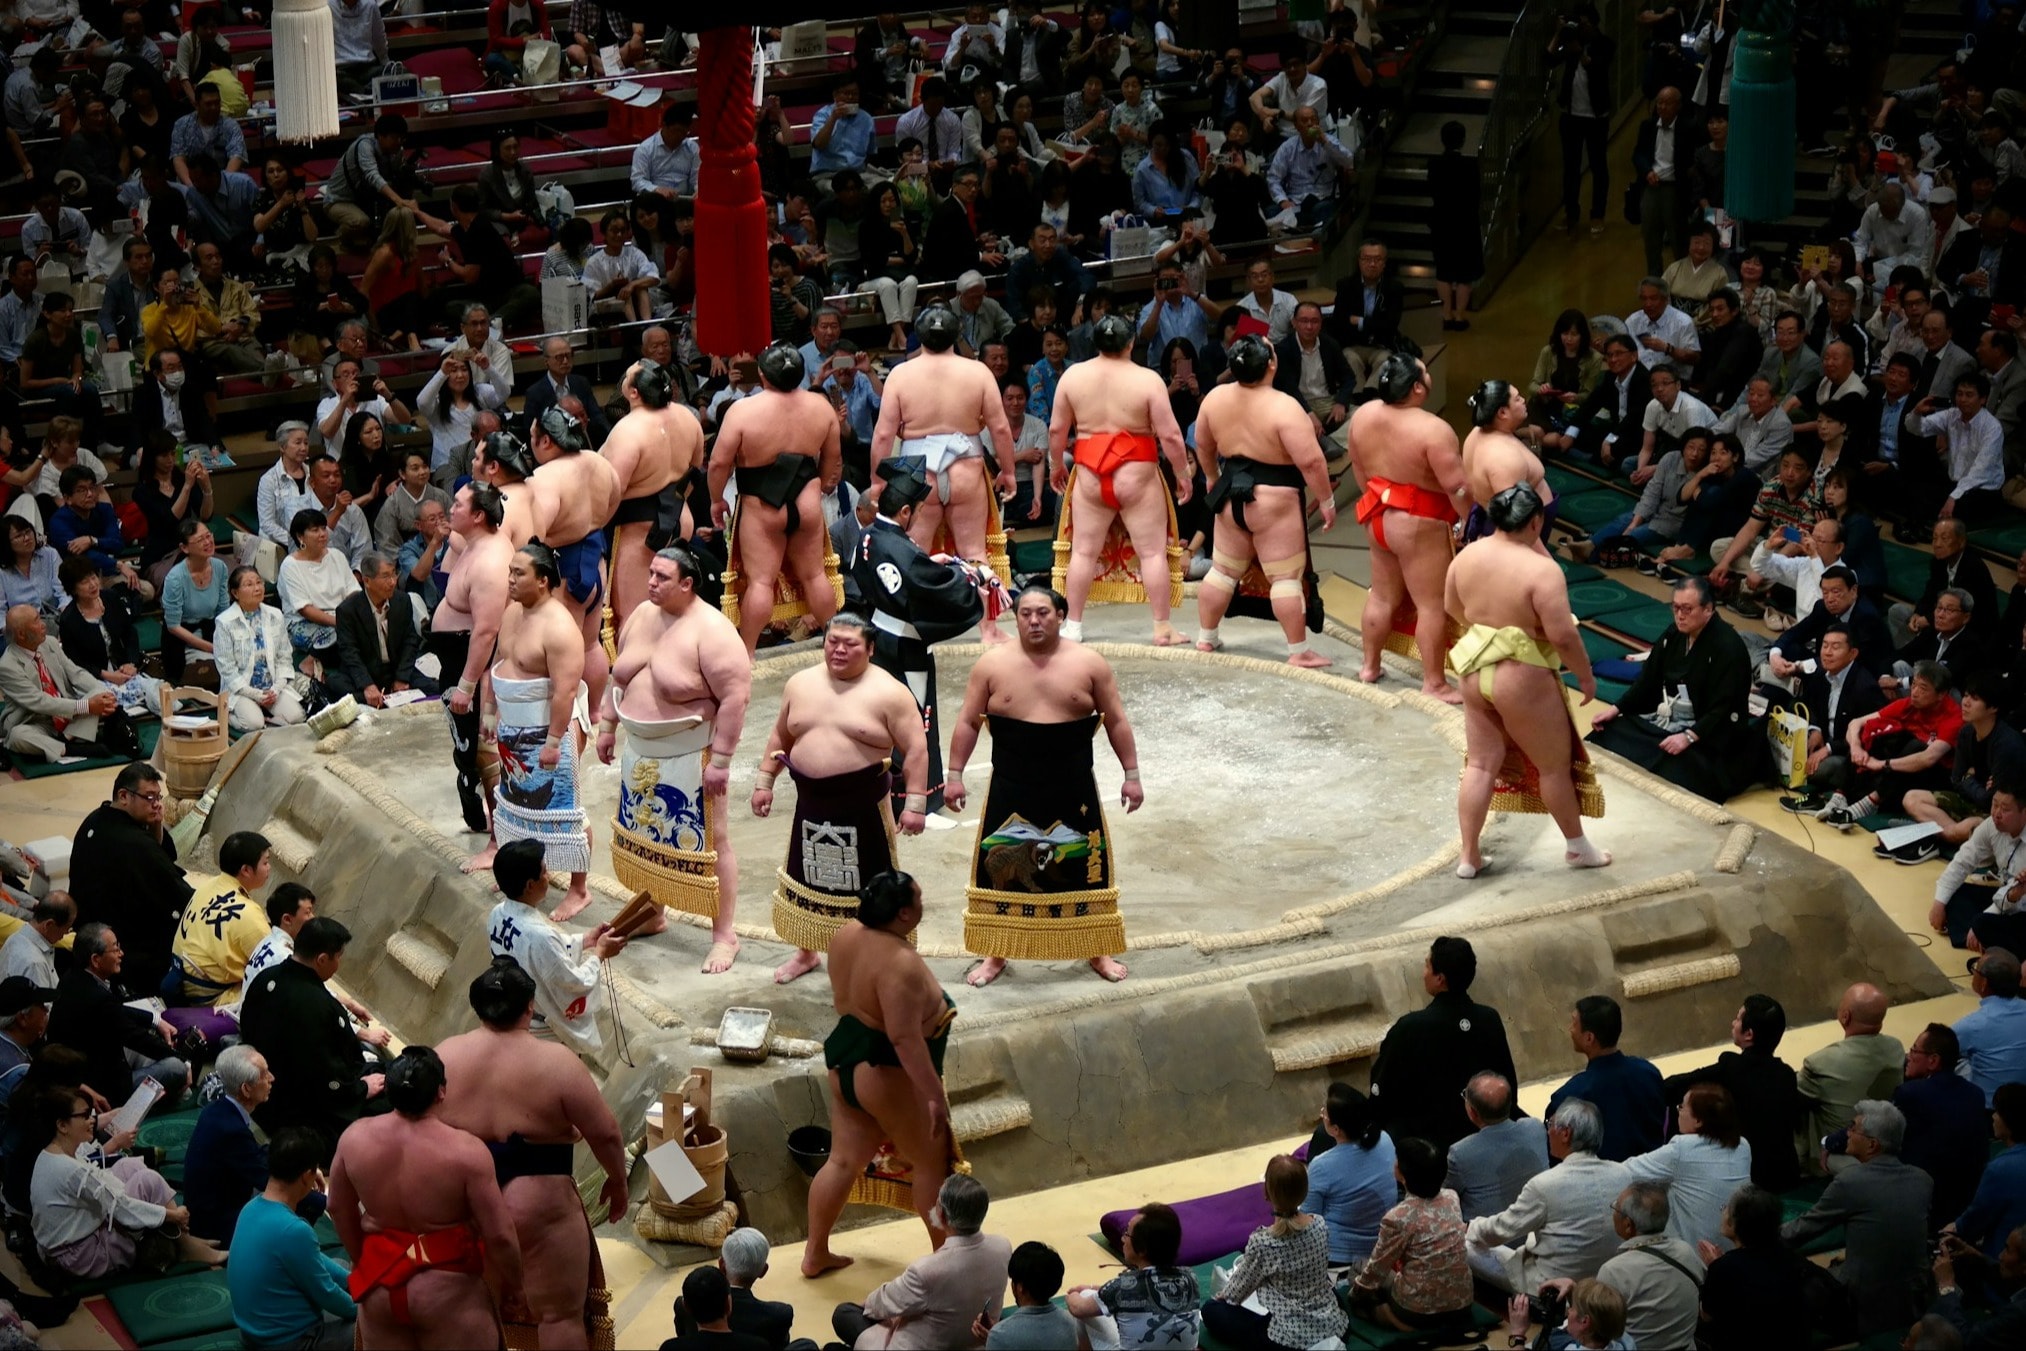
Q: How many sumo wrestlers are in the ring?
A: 15